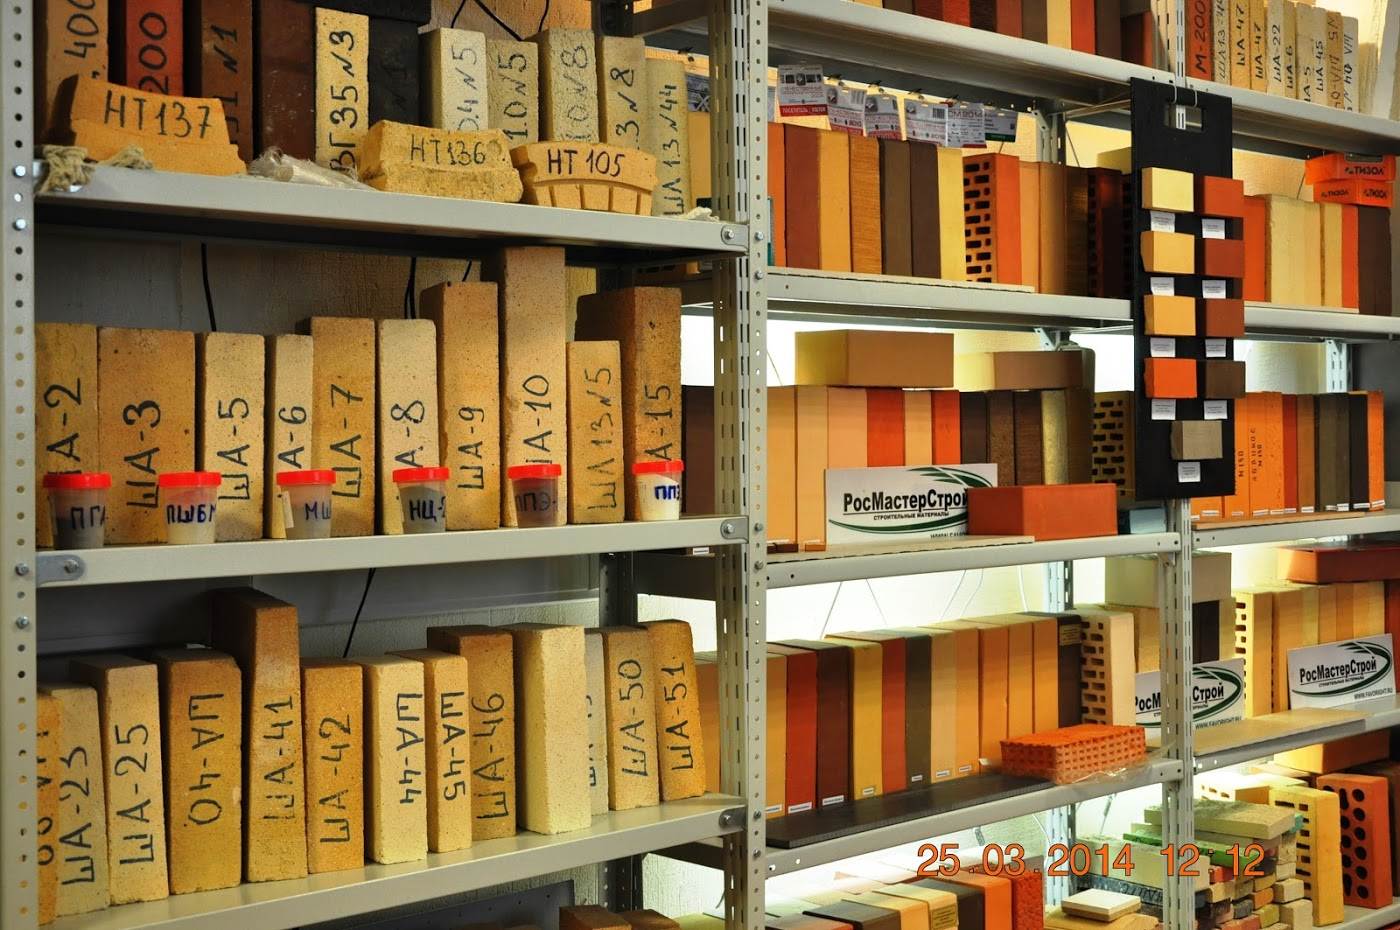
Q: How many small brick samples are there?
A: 9